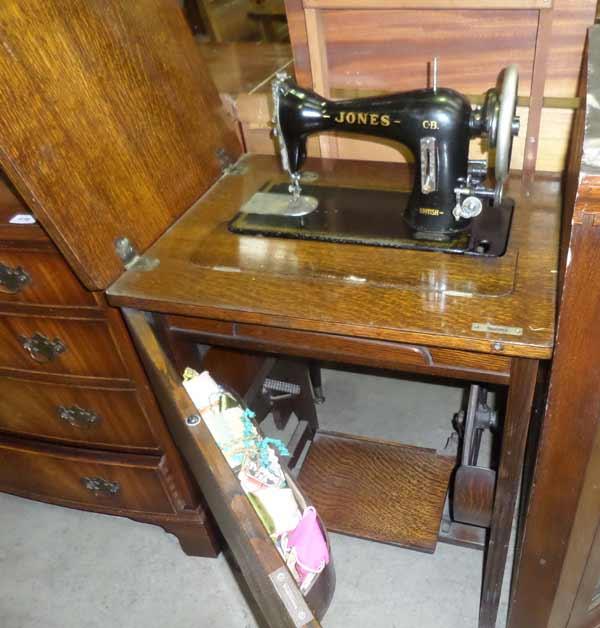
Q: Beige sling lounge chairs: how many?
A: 0